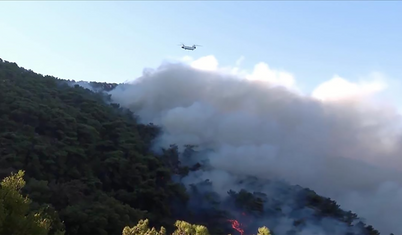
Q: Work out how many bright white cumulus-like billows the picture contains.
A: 3